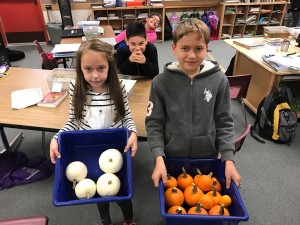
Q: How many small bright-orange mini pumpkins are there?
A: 13